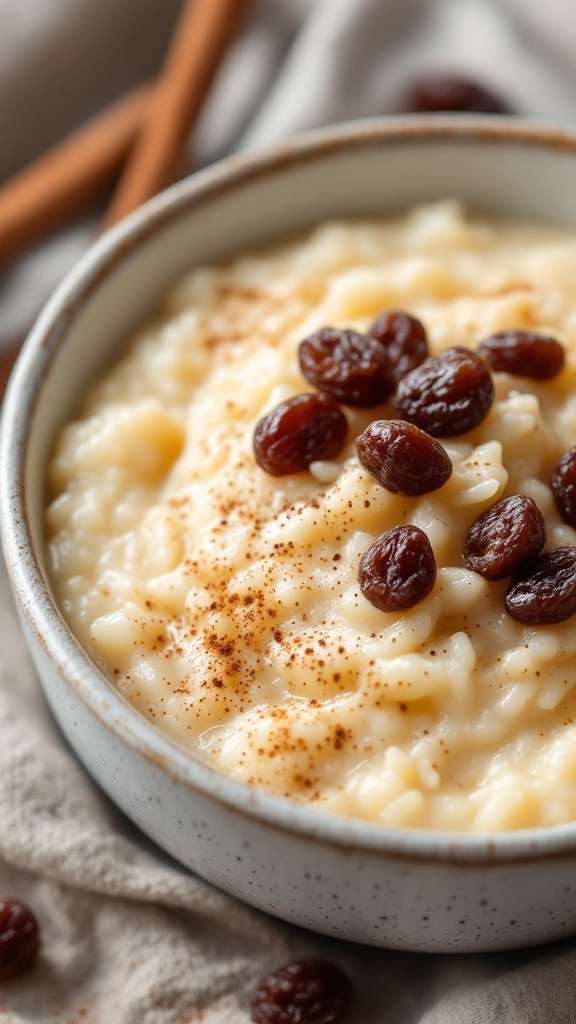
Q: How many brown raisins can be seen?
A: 13